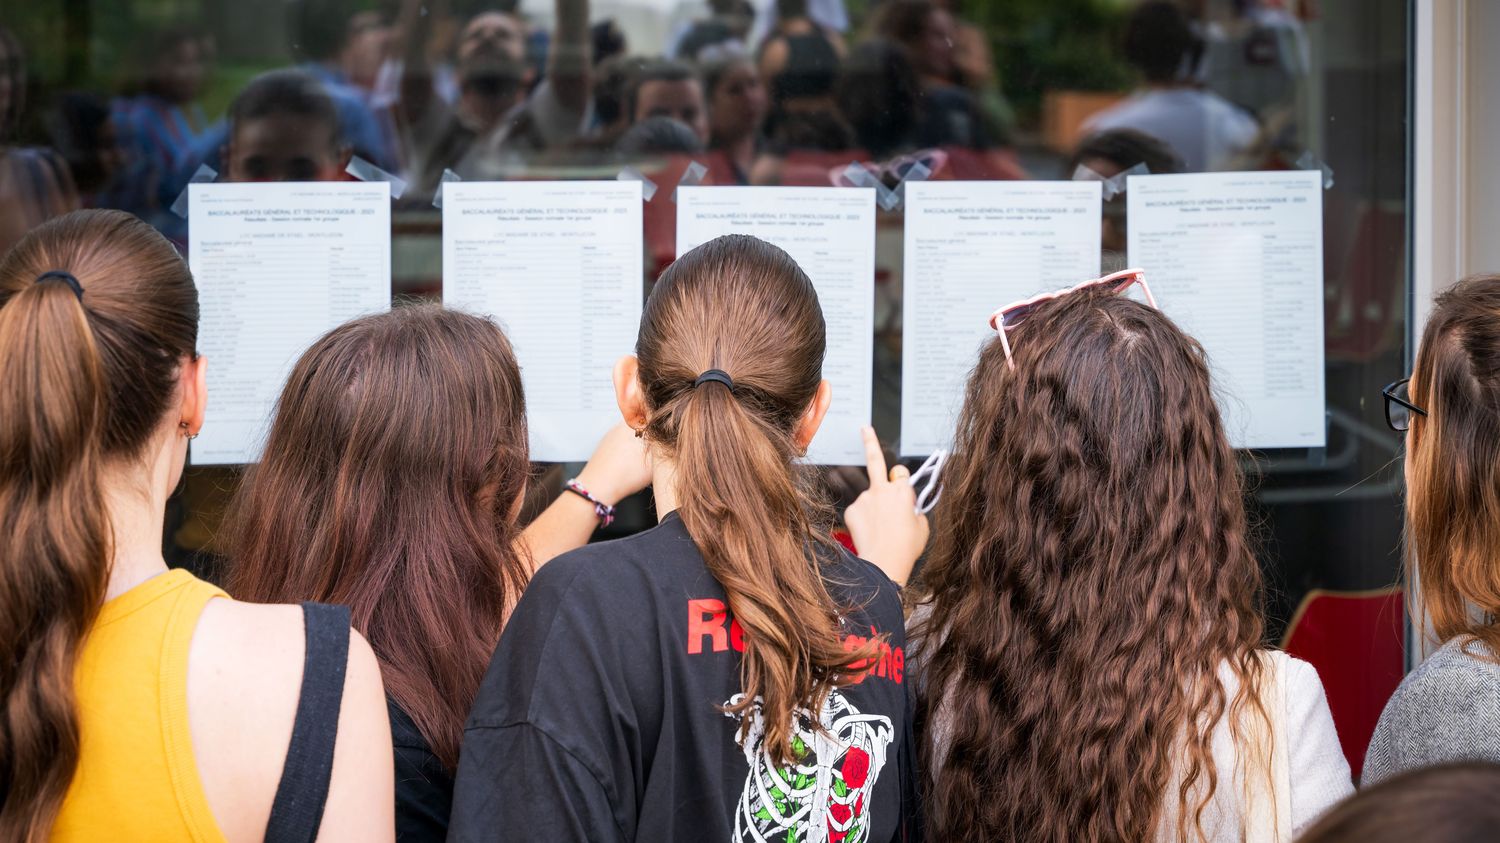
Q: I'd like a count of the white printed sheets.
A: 5